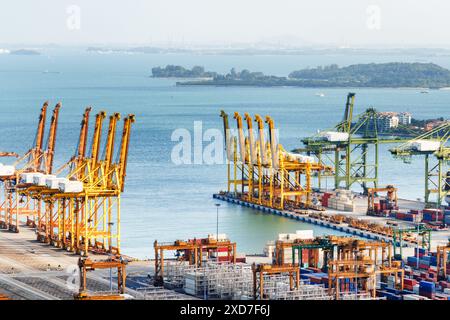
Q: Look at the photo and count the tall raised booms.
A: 12